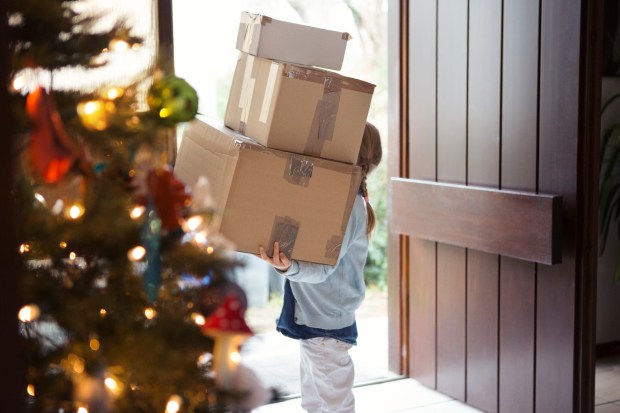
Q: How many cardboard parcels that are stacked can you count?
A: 3